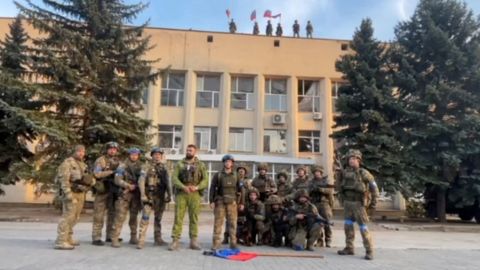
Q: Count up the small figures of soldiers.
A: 6